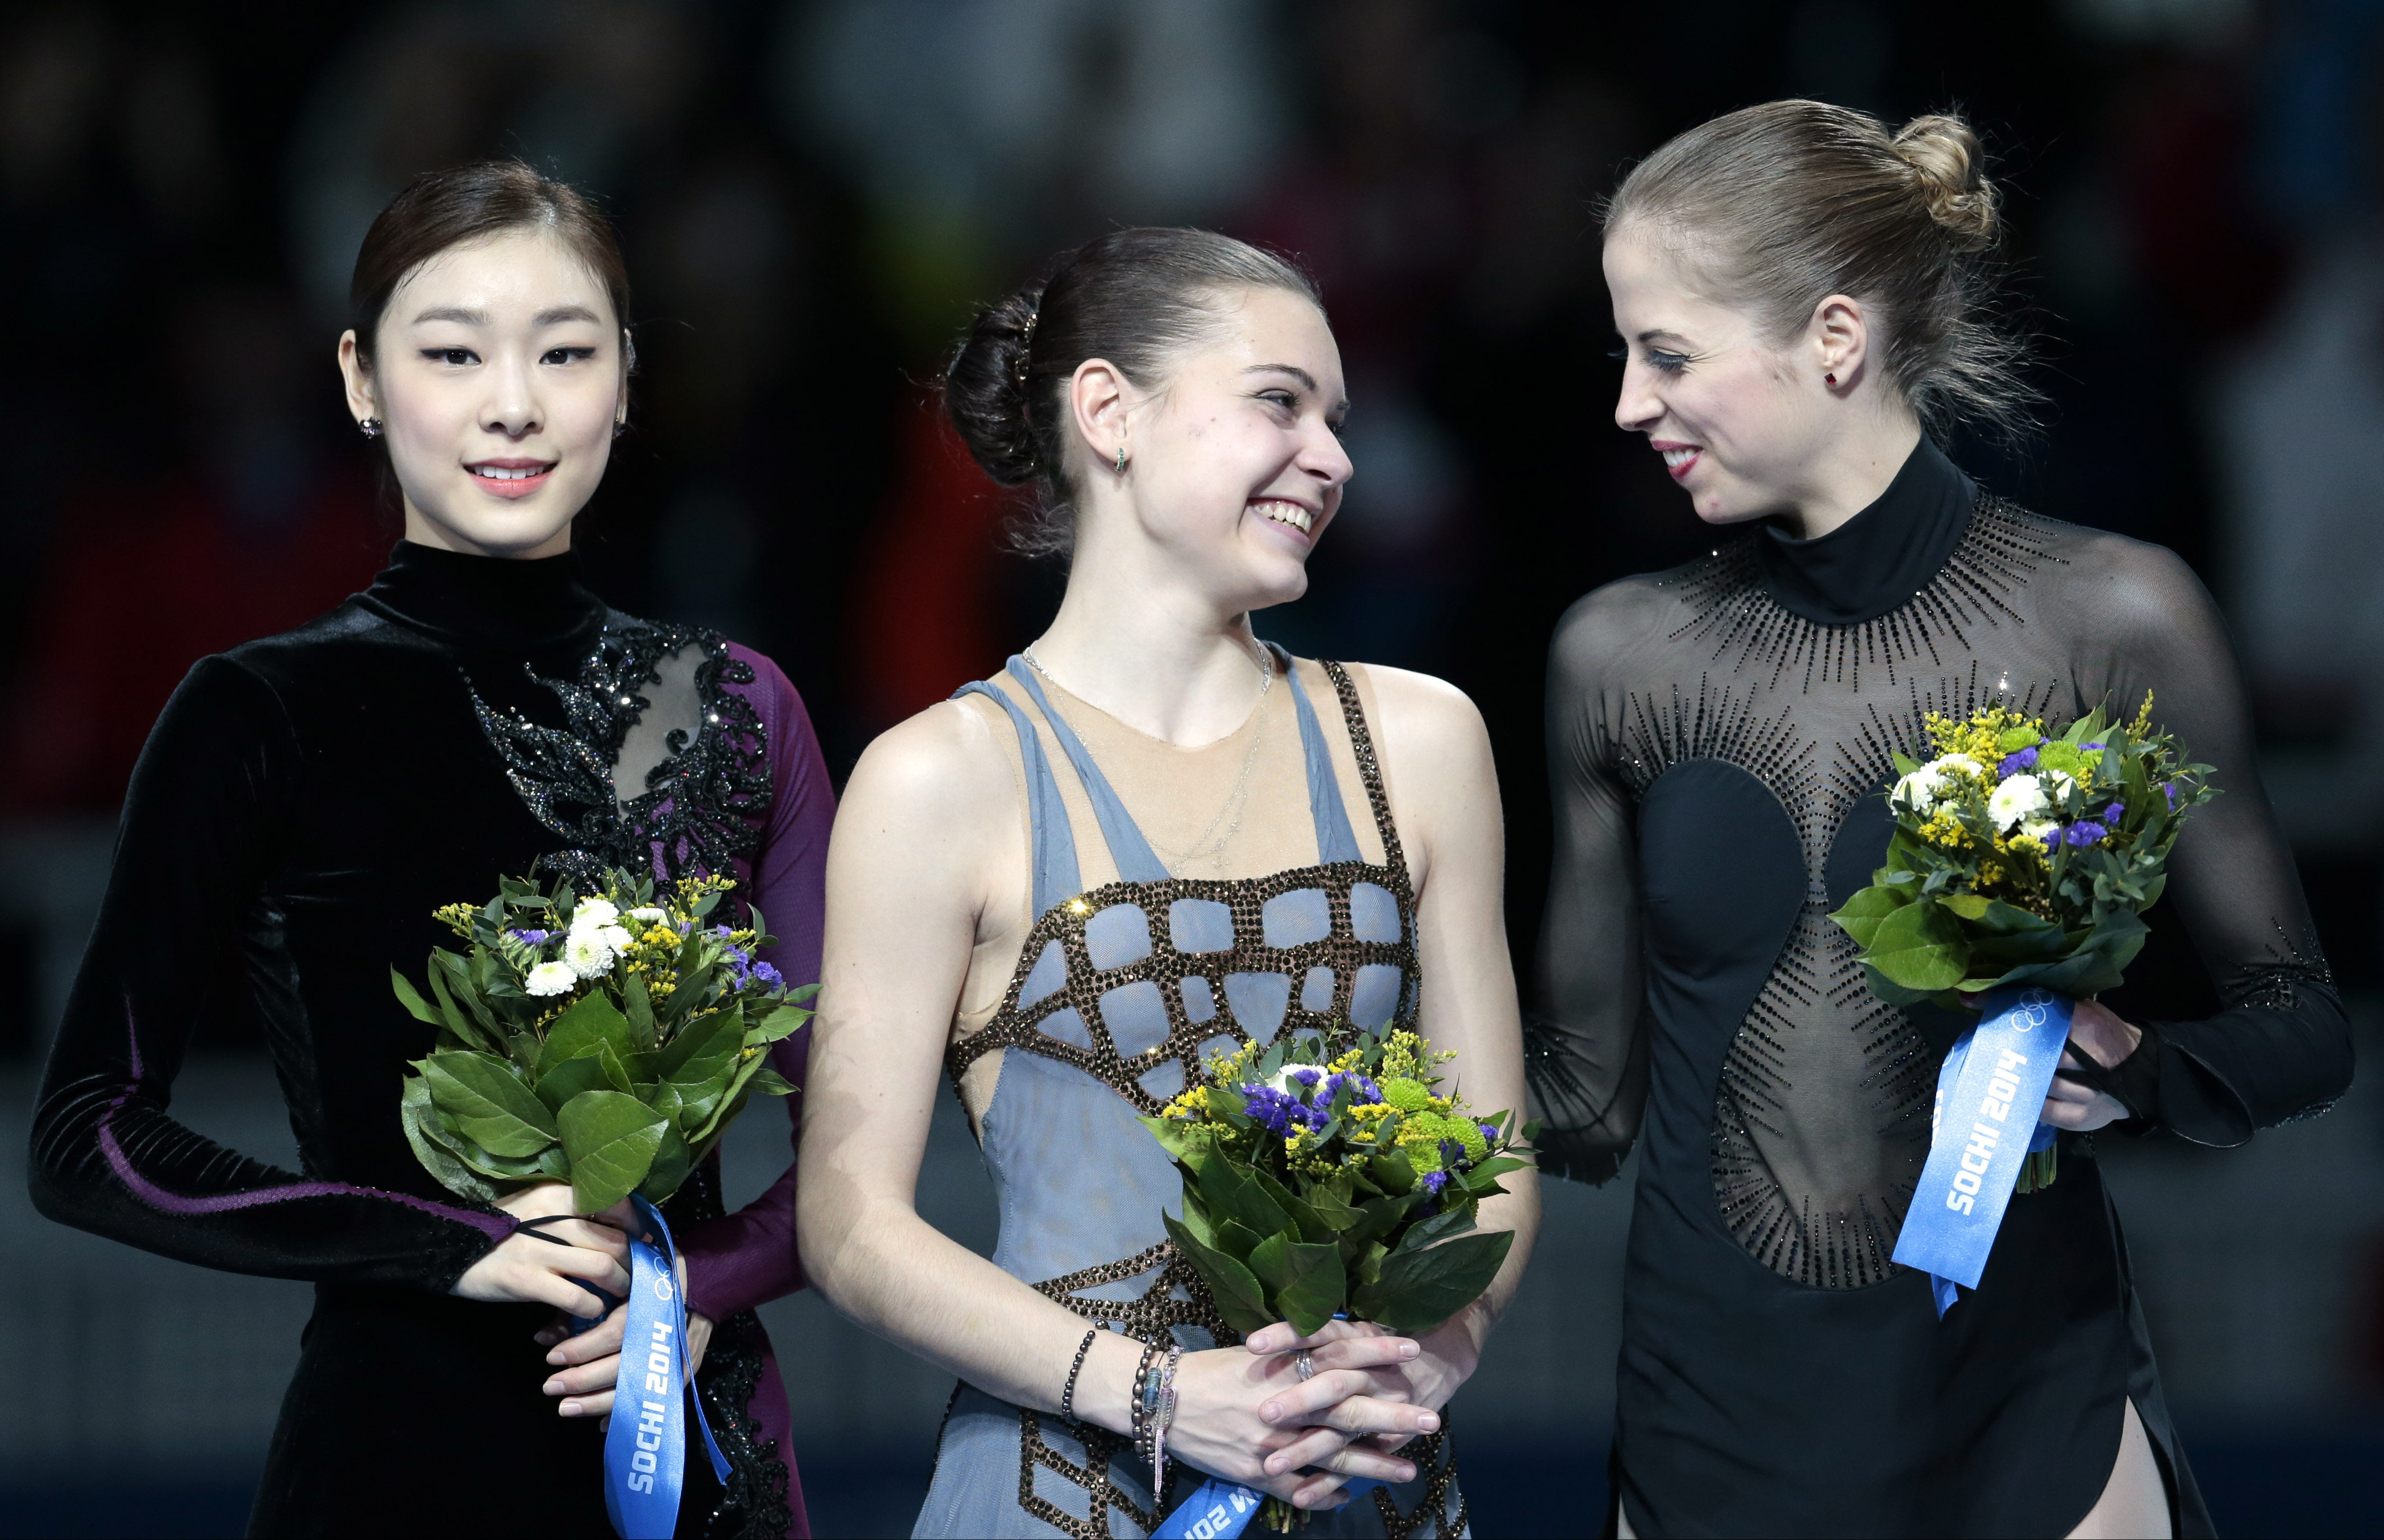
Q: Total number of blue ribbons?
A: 3